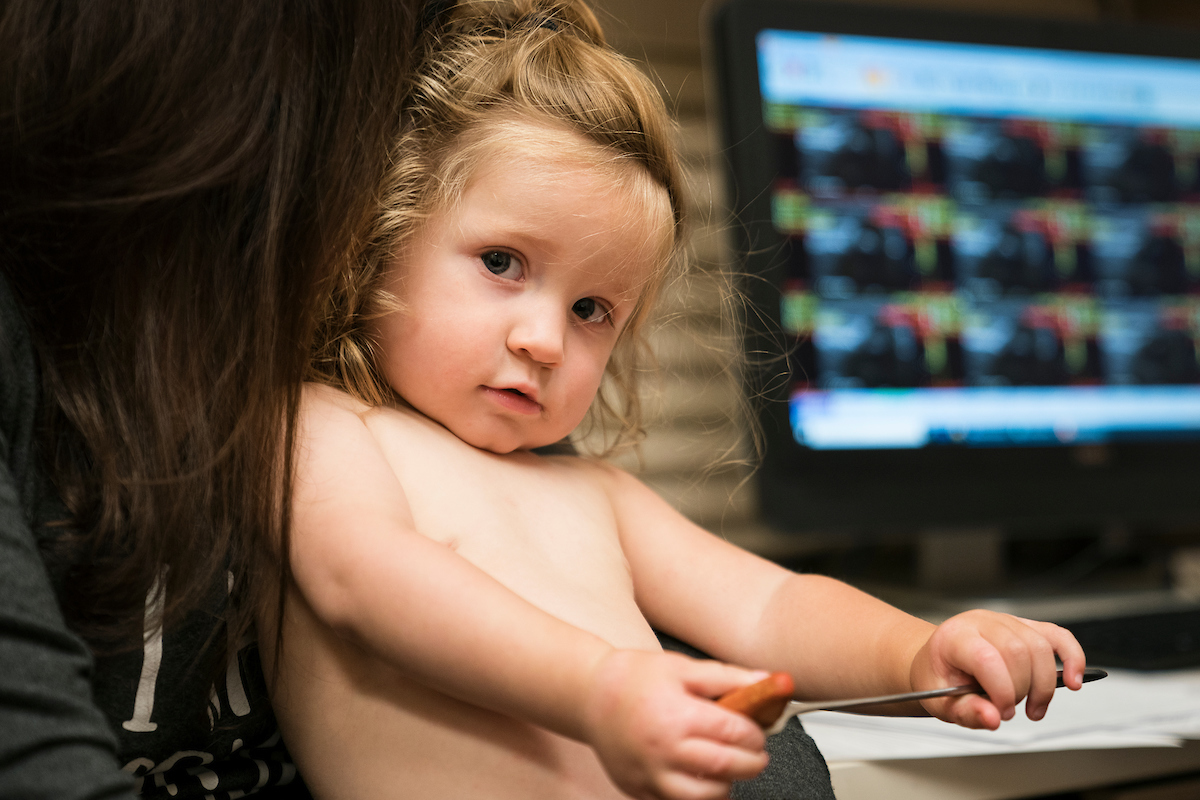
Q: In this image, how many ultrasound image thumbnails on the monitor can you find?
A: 9